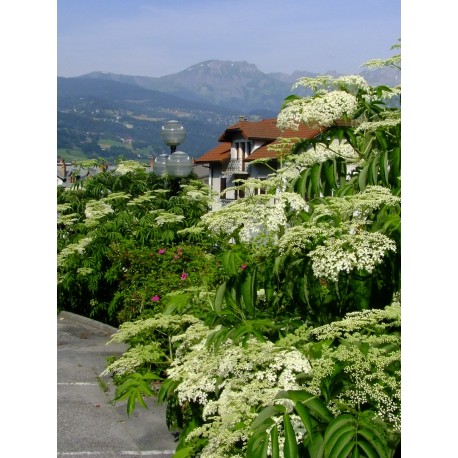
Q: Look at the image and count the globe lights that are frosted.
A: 3